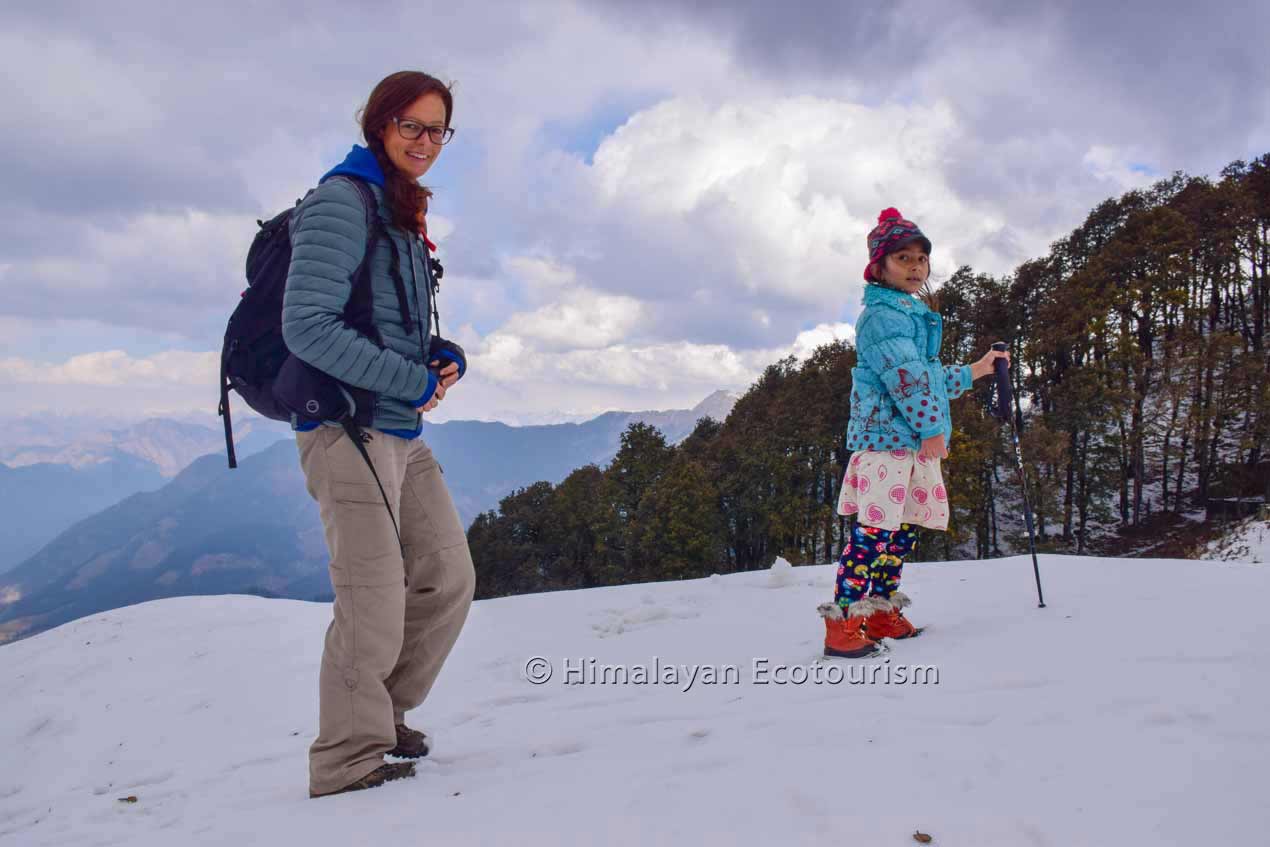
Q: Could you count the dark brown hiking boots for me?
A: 2